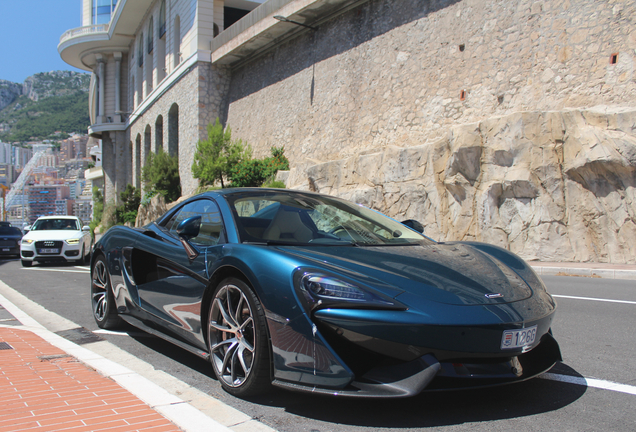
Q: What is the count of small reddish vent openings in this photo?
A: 2